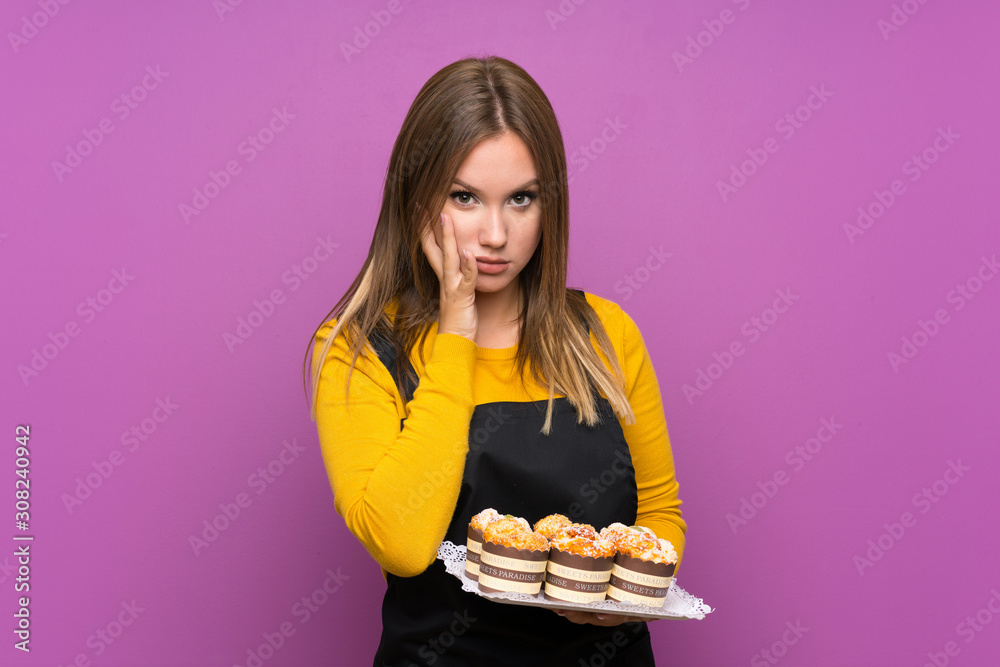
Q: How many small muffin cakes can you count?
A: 6